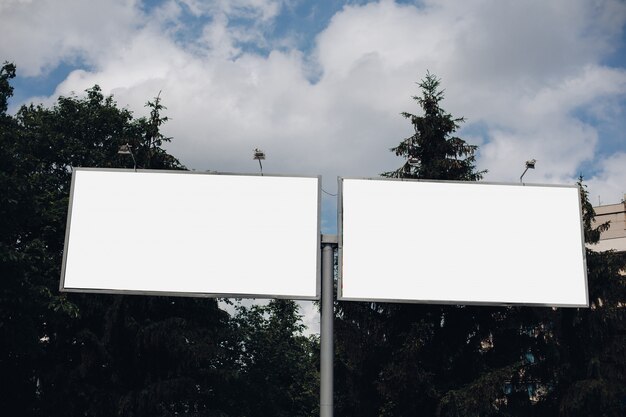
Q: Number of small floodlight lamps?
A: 4